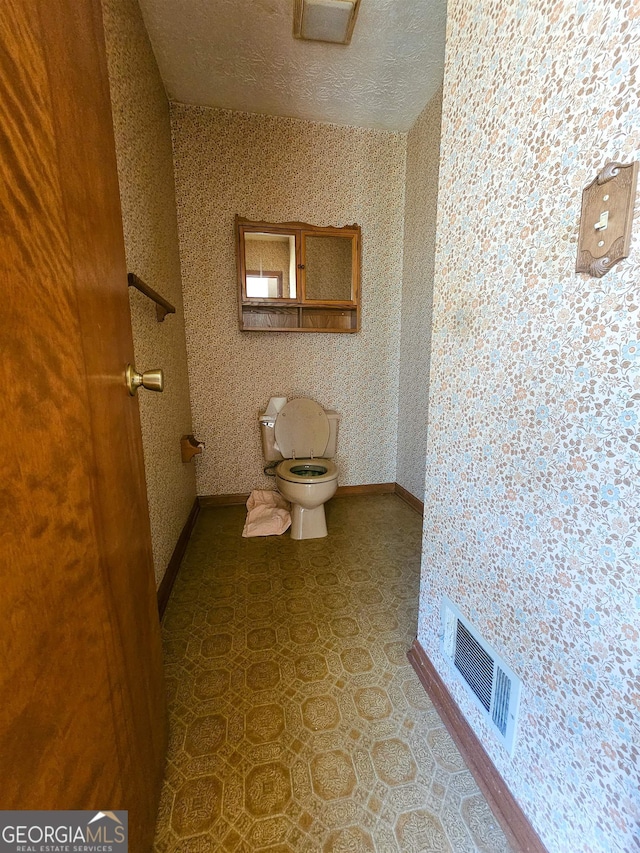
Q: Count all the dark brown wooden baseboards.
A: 4